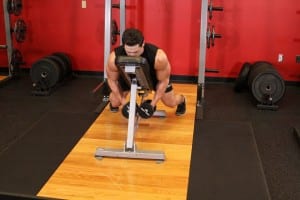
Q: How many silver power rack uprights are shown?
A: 4